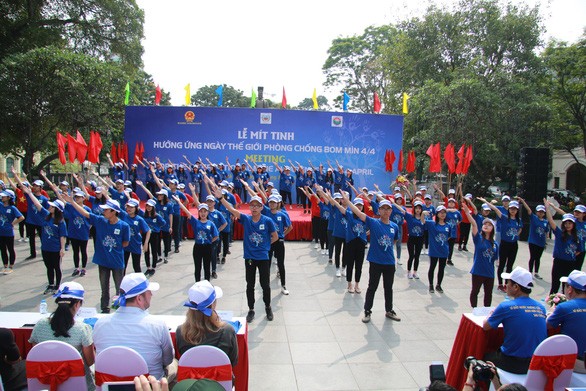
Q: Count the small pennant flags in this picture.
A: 10